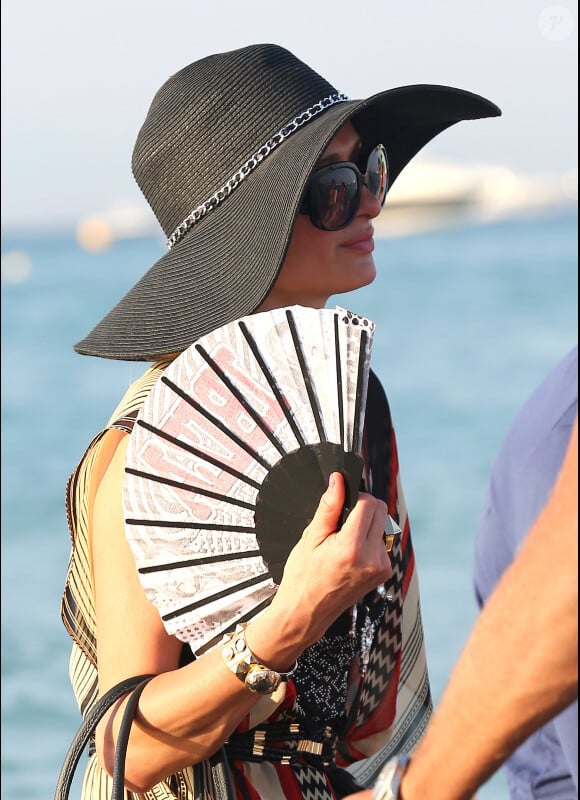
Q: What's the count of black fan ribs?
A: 12